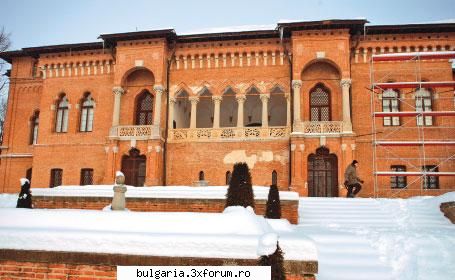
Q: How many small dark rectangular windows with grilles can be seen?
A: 4